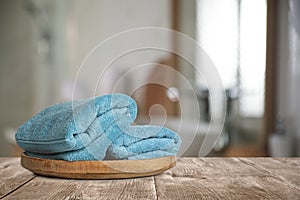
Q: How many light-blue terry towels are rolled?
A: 2